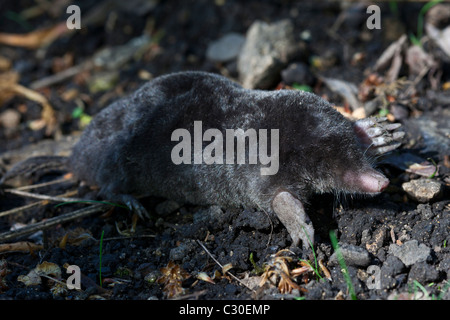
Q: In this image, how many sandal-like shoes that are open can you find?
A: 0